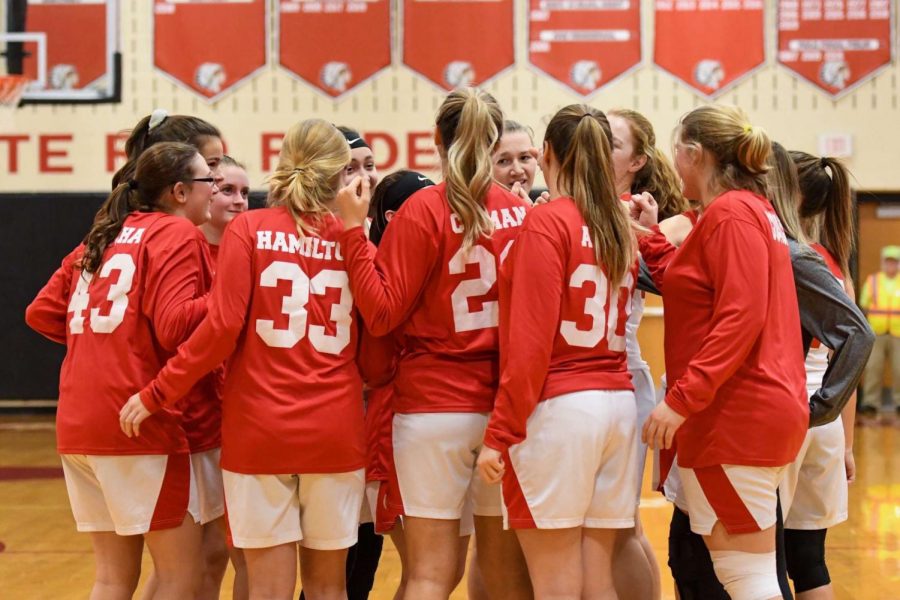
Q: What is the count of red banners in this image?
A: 7